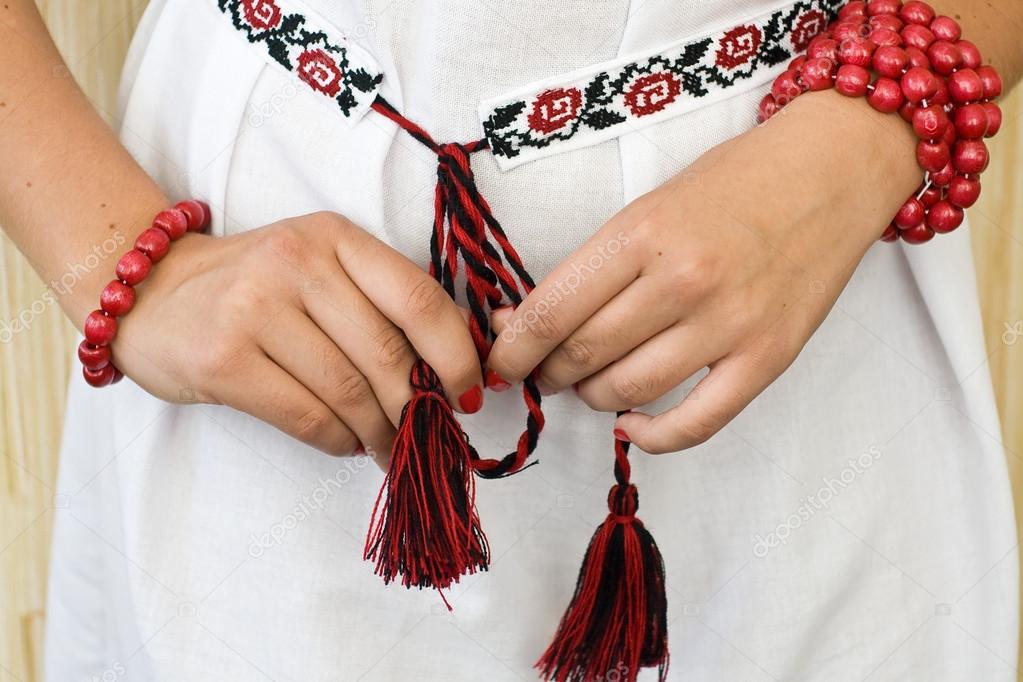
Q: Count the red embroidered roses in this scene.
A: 6